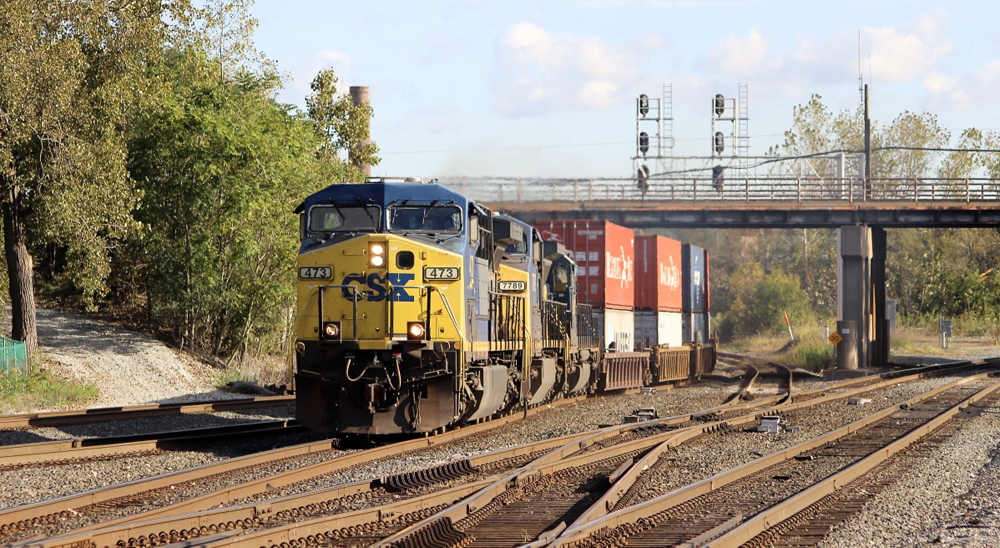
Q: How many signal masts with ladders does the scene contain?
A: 2